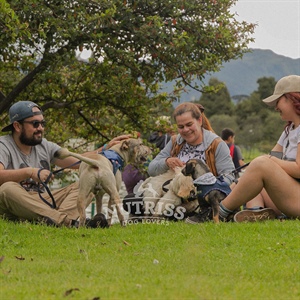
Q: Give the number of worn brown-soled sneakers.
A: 1